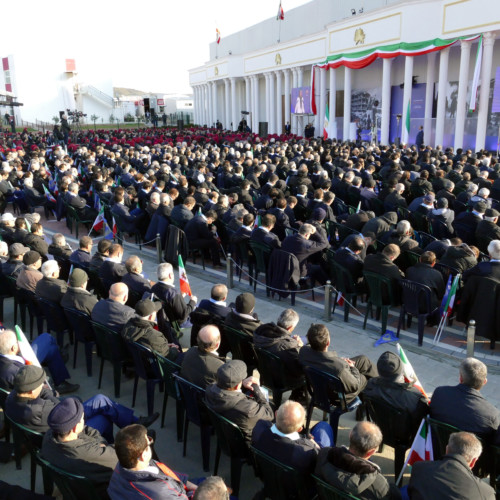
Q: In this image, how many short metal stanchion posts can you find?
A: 4